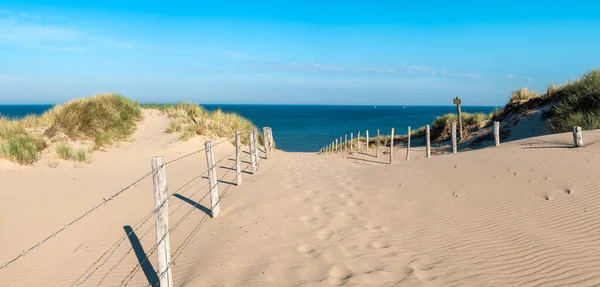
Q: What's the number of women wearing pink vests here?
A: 0